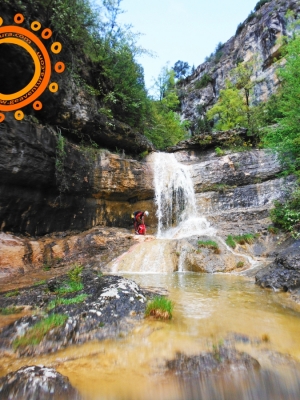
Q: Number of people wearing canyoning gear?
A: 1